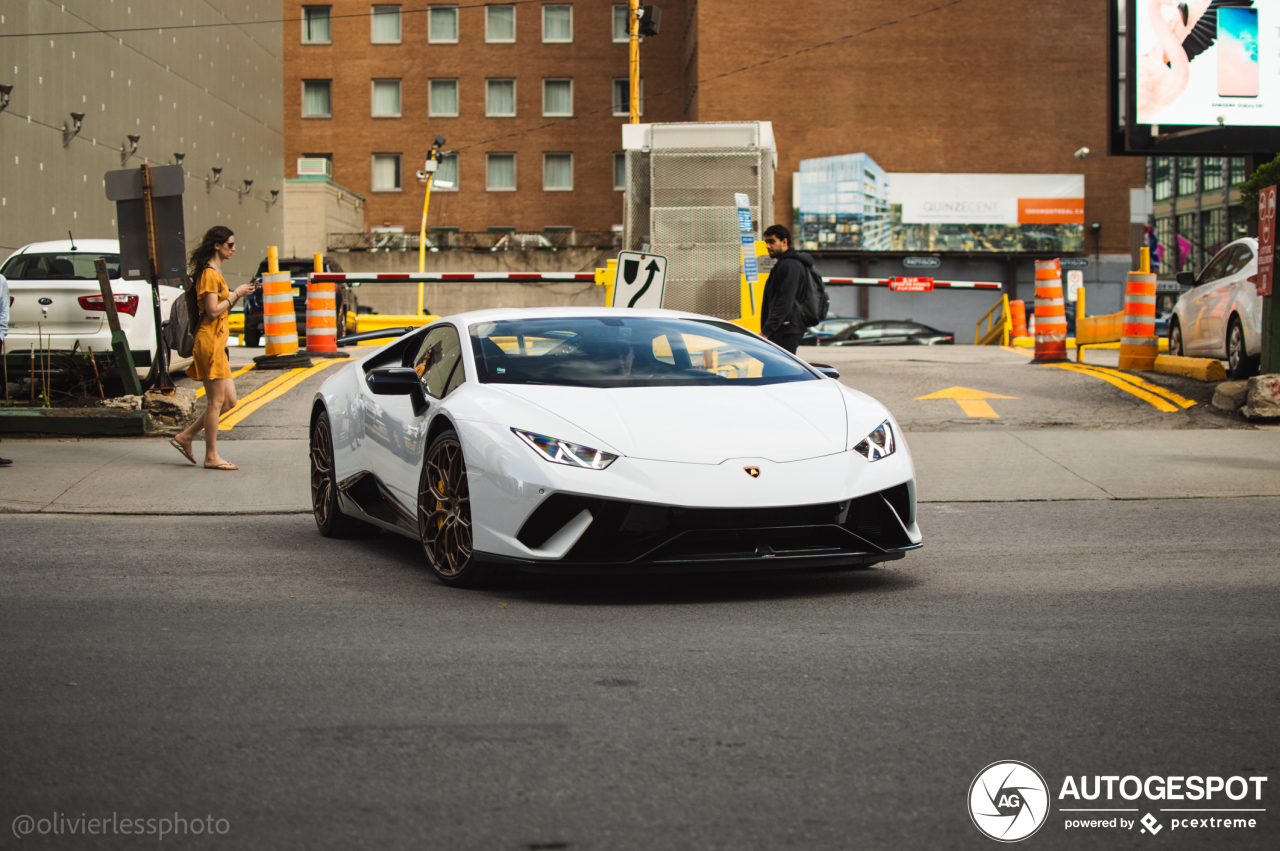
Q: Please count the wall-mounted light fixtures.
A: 7